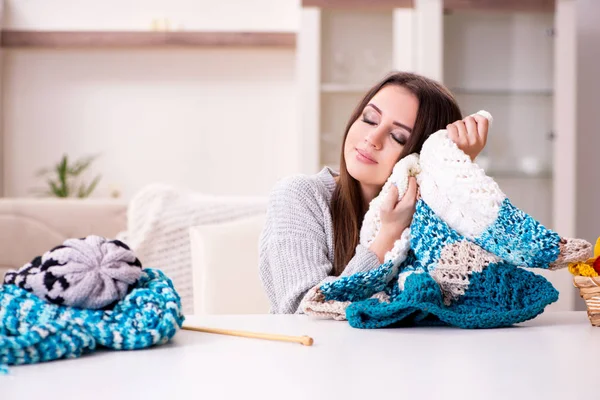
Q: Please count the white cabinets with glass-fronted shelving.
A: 2